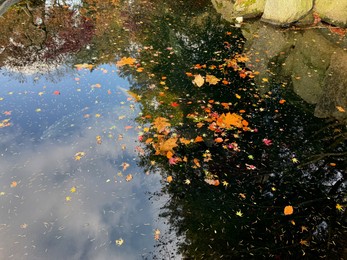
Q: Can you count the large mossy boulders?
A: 3